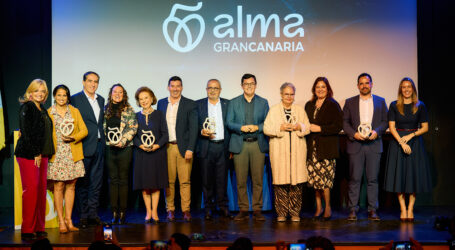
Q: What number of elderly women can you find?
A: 2